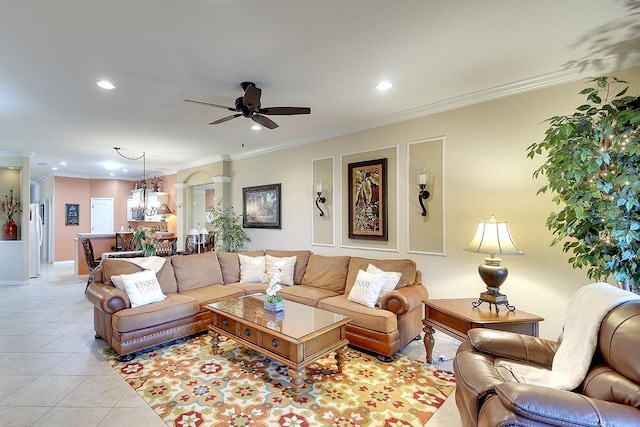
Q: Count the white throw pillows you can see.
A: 6